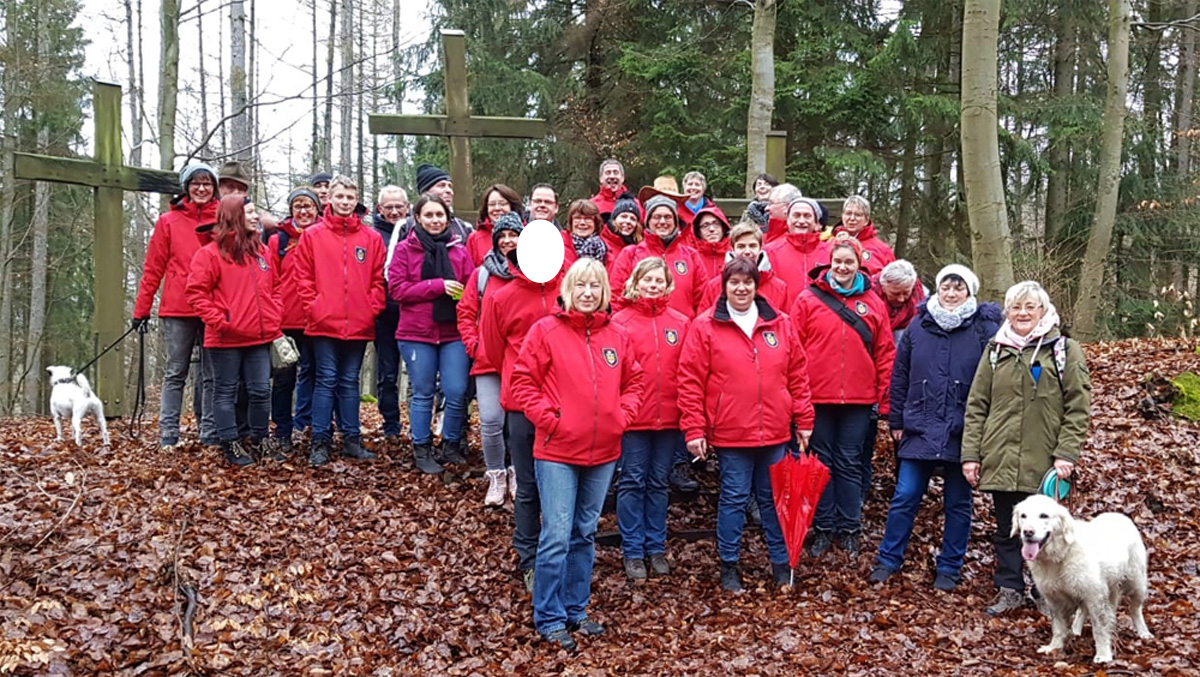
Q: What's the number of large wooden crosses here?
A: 3